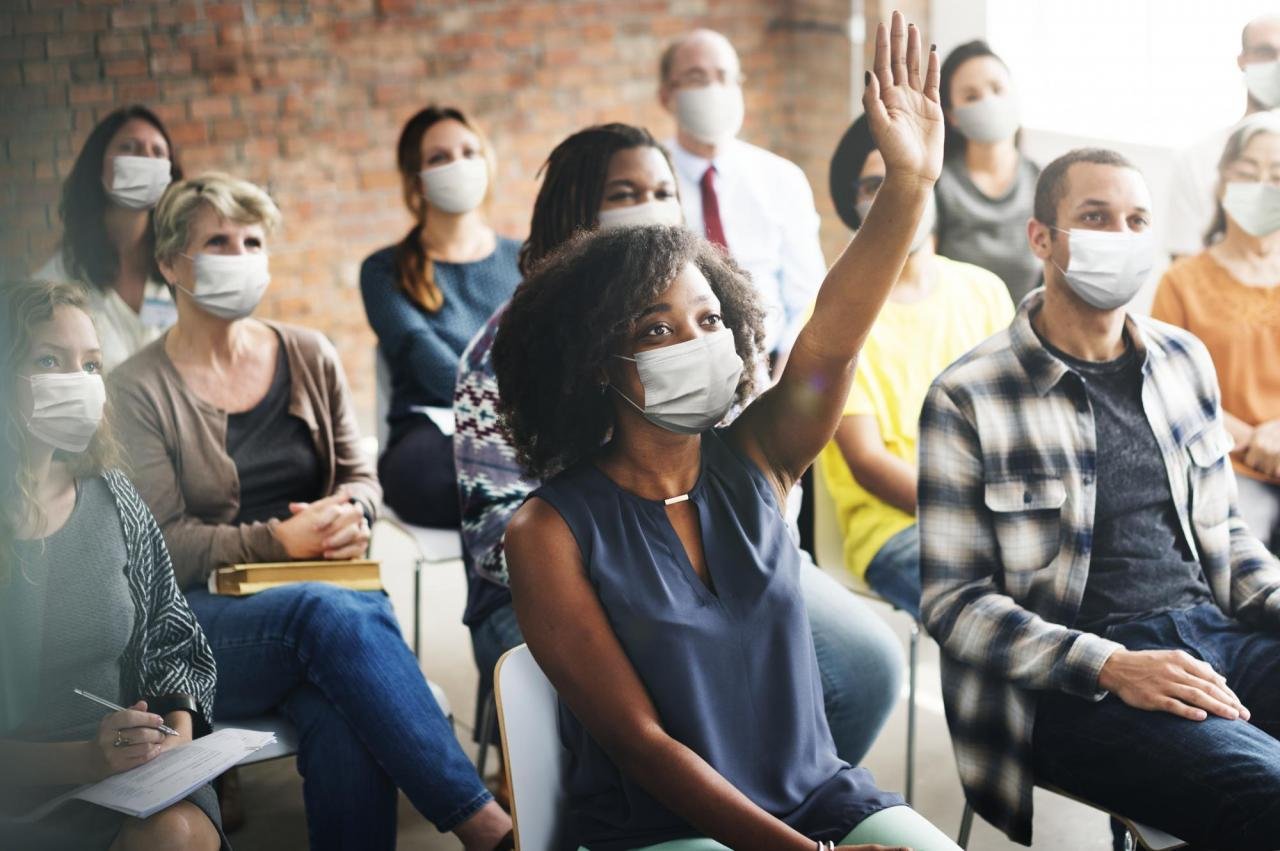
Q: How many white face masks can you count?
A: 12